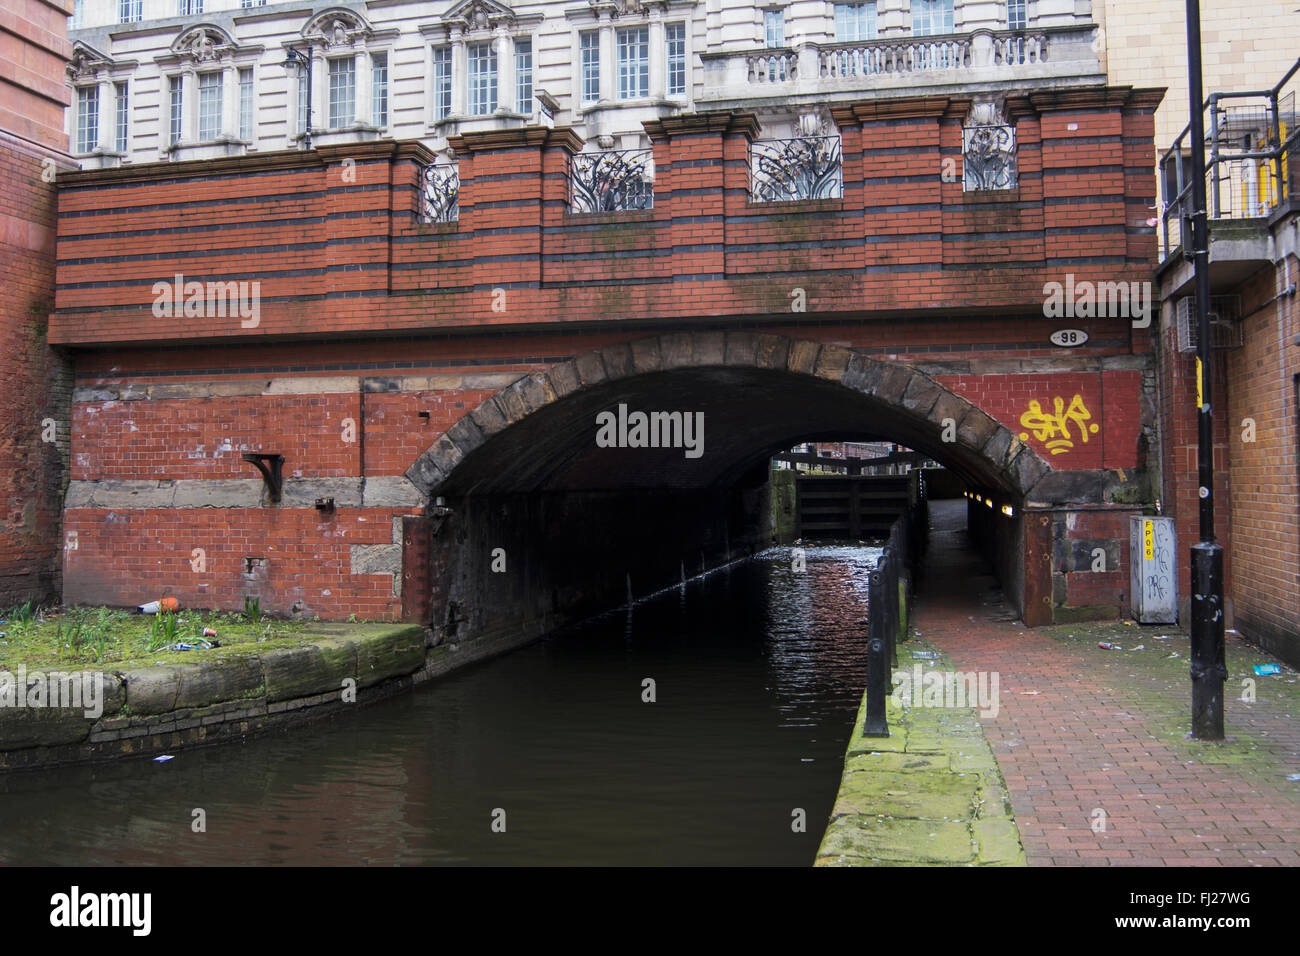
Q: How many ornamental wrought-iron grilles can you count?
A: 4